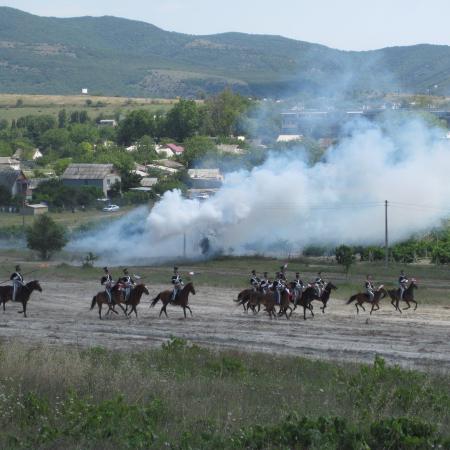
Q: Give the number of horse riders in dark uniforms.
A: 12